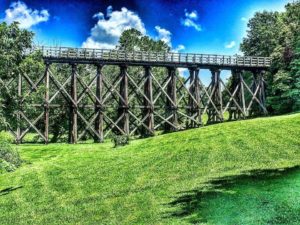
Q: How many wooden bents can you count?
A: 11